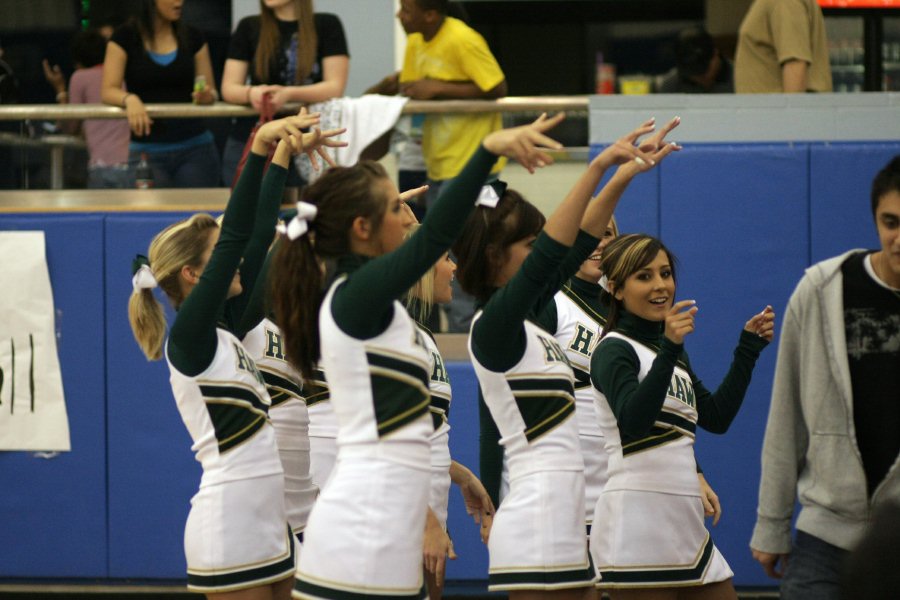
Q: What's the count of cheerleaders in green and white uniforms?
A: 8